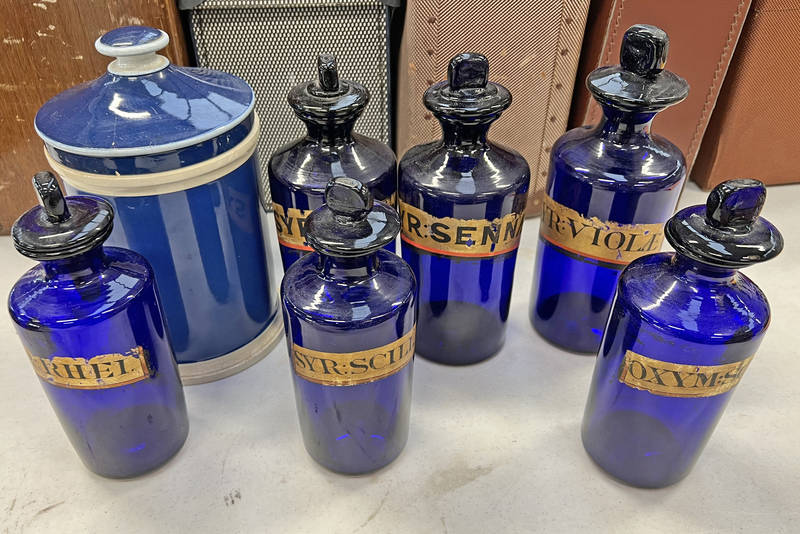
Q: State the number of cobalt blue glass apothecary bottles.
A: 6